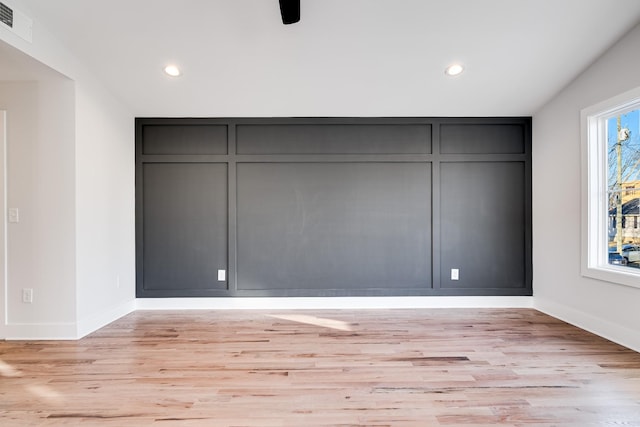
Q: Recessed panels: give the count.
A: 6